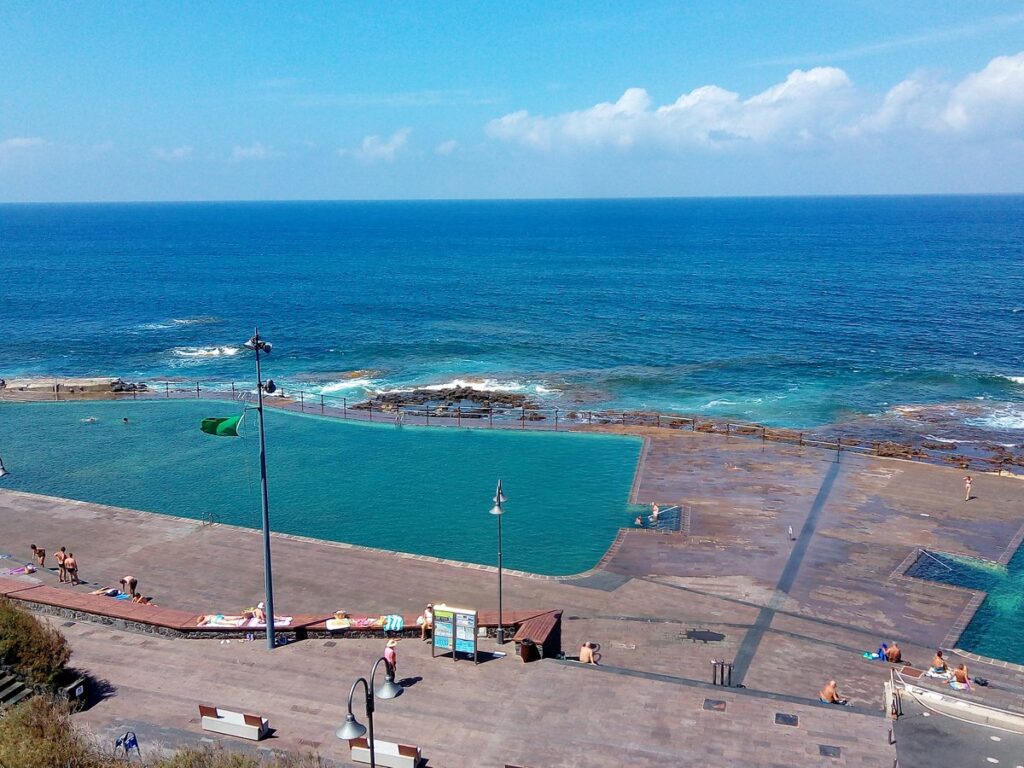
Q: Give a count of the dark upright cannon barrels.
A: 0